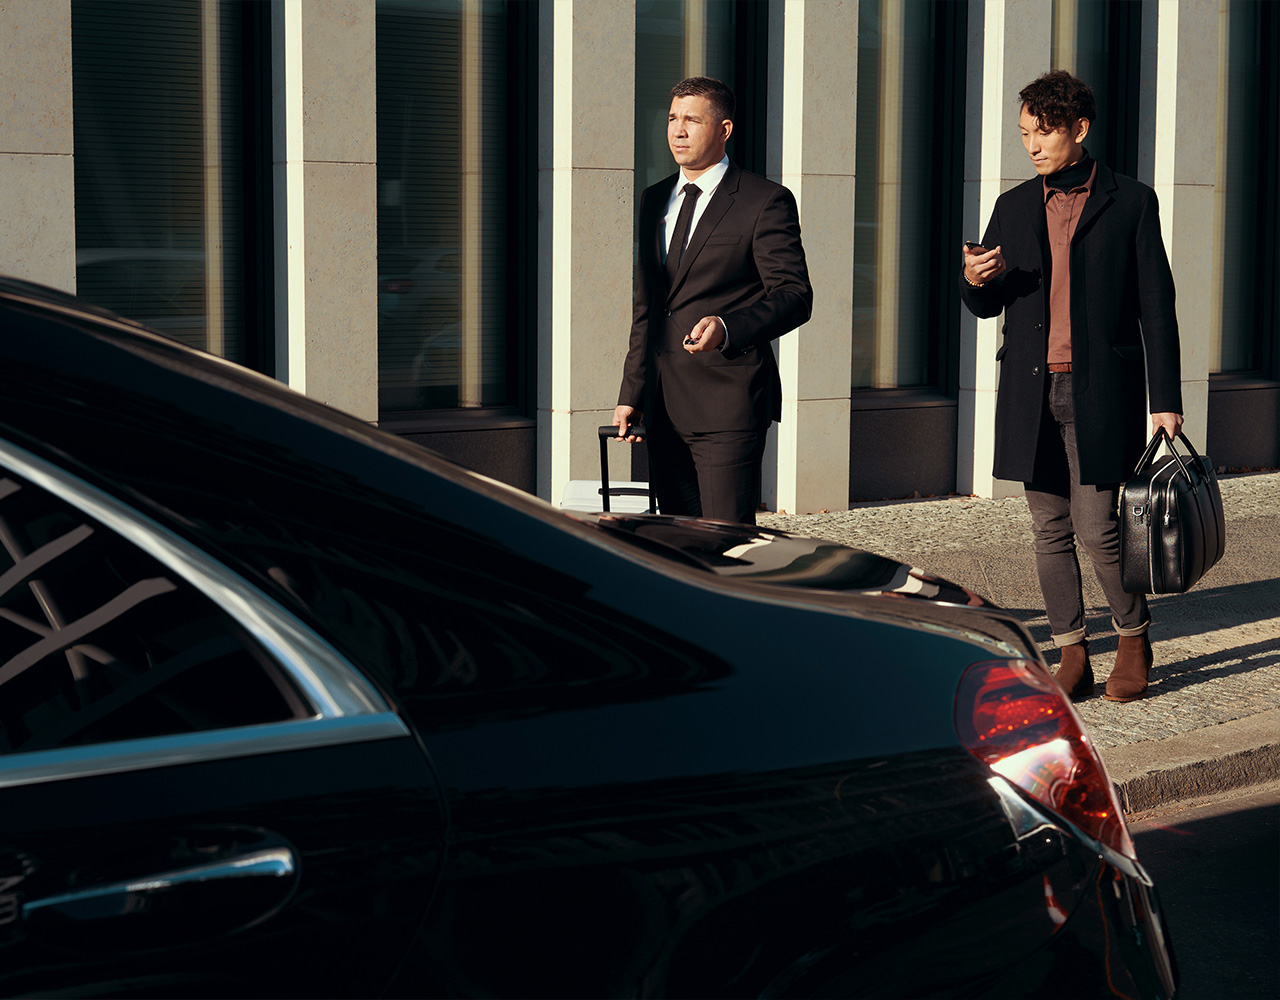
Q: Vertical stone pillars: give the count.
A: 6